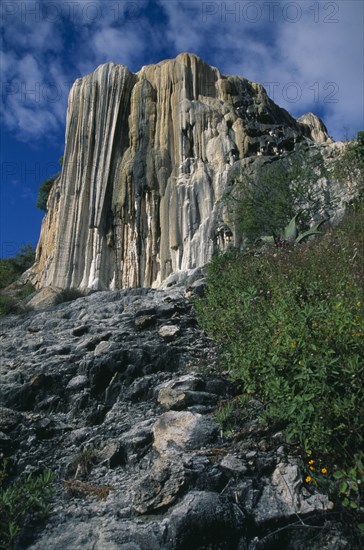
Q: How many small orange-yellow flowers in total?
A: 4